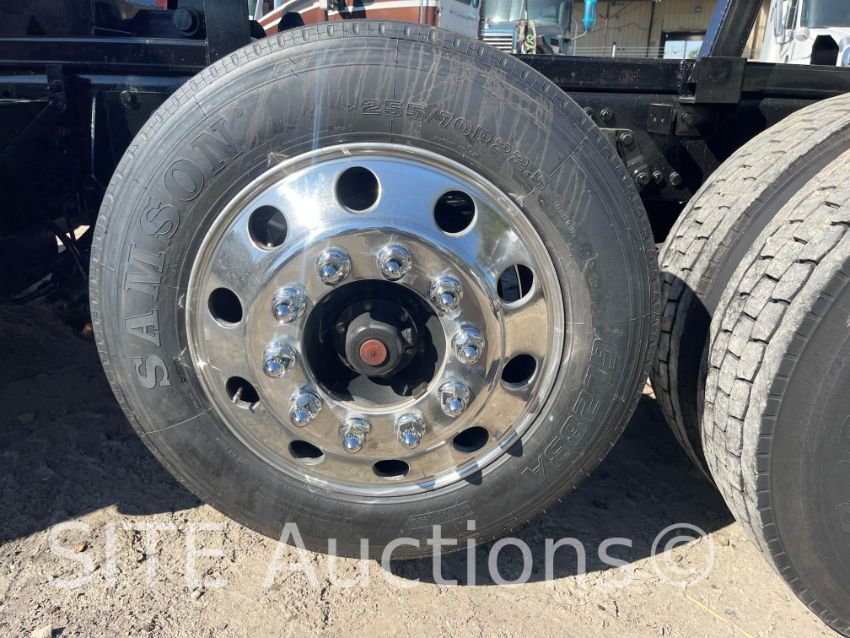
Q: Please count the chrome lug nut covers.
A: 10